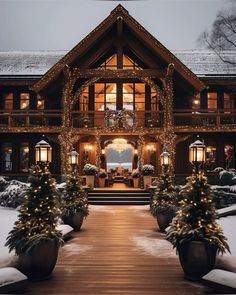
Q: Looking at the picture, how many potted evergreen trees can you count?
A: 4